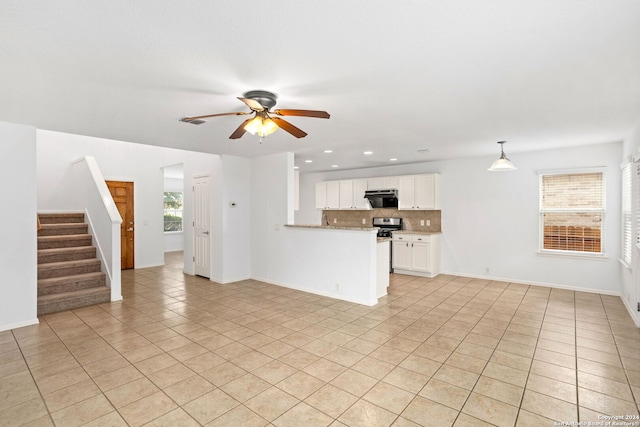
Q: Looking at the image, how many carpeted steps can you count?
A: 7